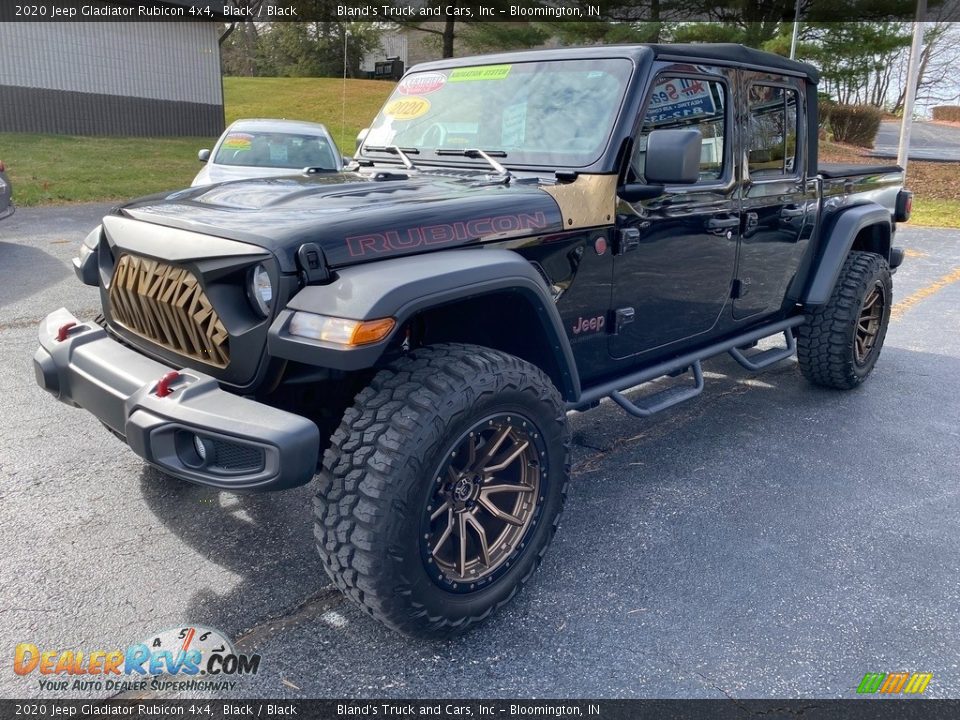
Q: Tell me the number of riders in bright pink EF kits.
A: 0